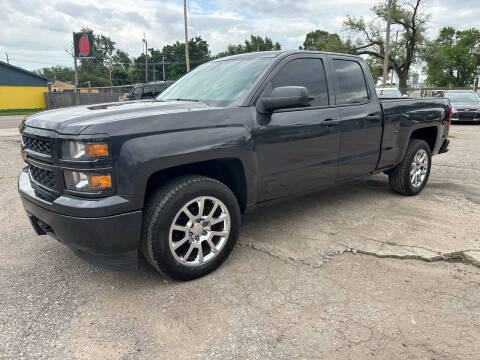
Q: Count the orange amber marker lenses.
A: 2